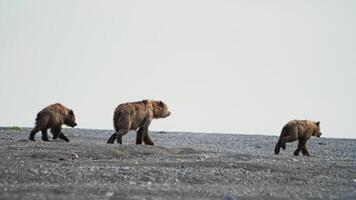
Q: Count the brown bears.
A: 3